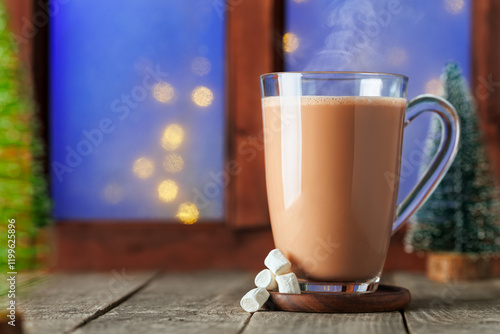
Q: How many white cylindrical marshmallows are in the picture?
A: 4